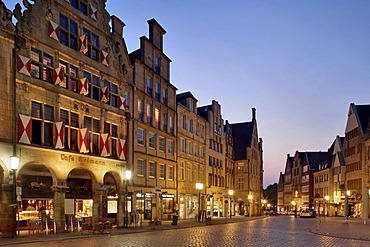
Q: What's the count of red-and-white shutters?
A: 15